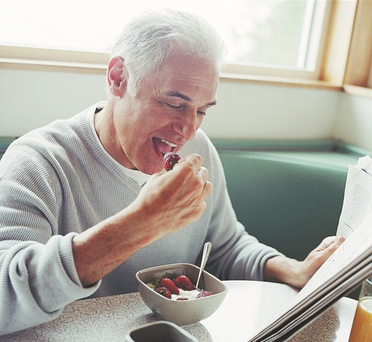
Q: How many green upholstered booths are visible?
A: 1